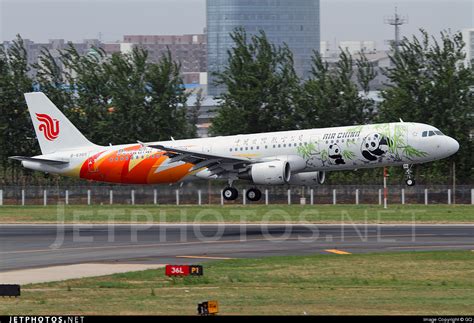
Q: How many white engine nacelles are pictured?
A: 2